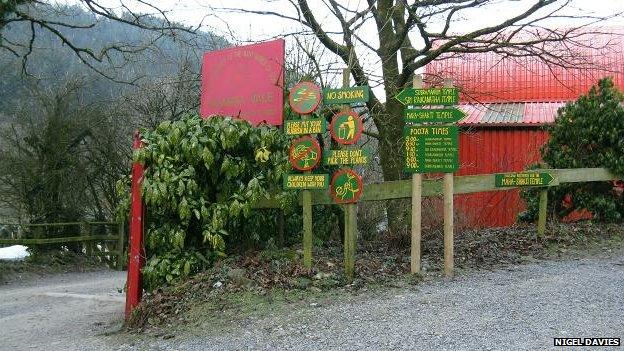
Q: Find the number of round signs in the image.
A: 4